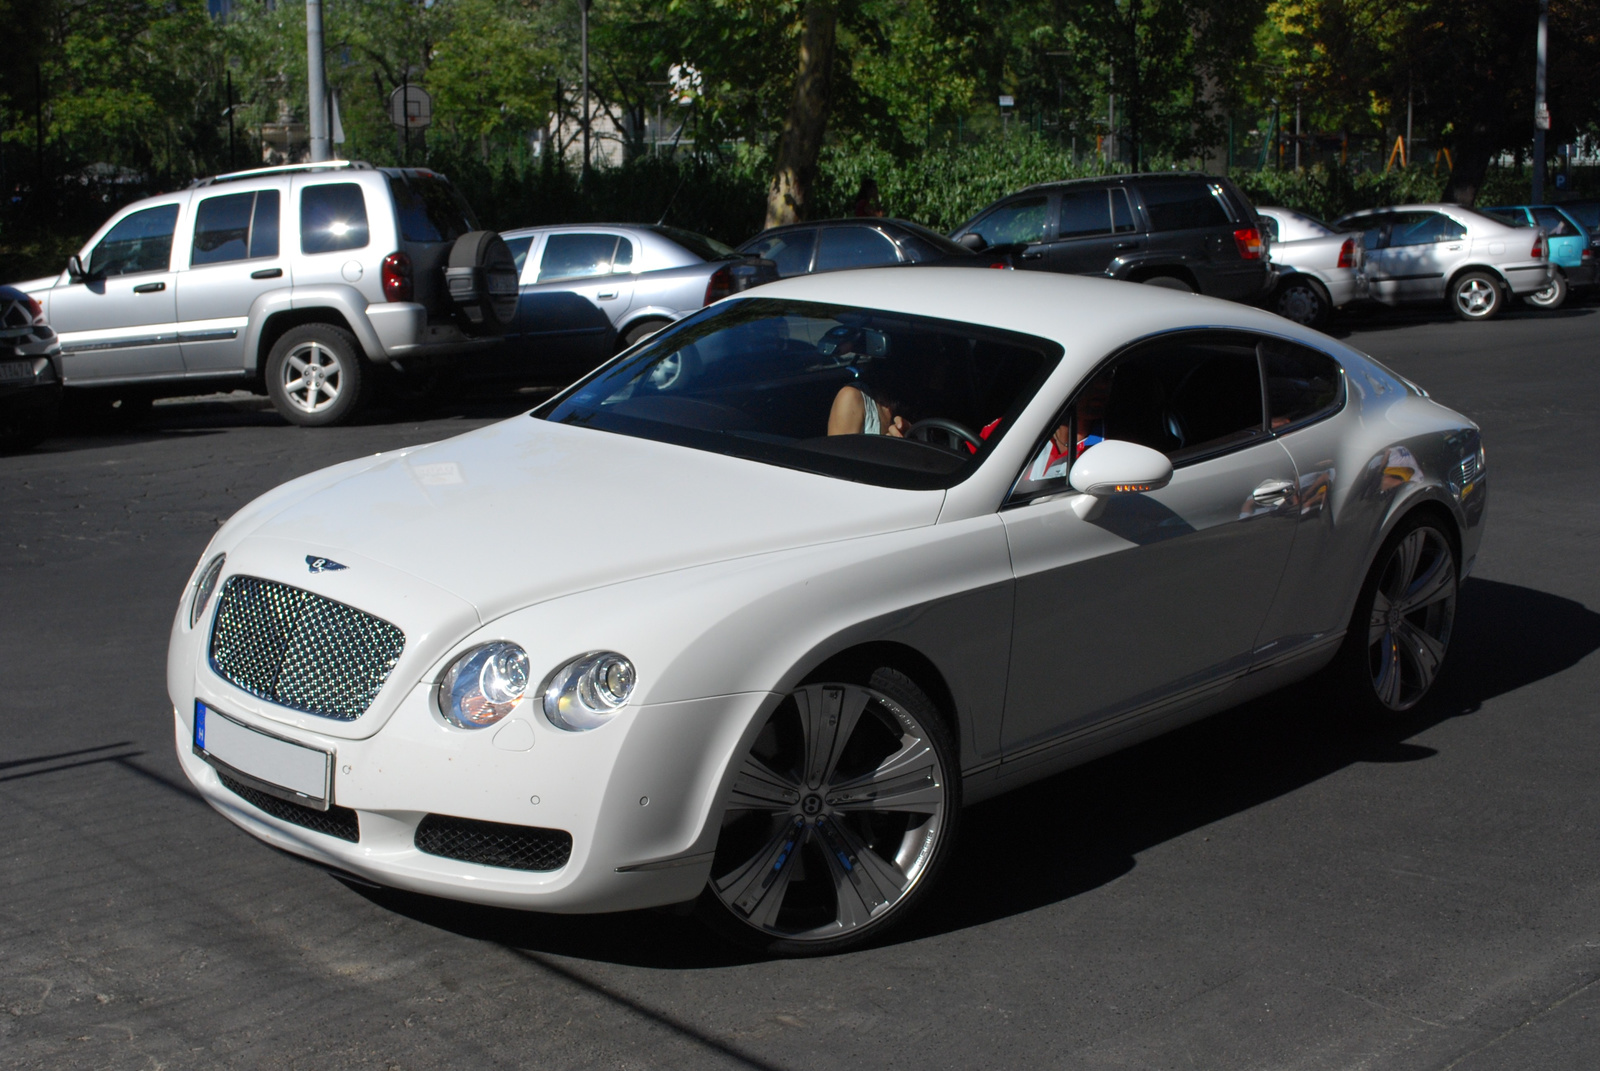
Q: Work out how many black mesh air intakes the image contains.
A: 2